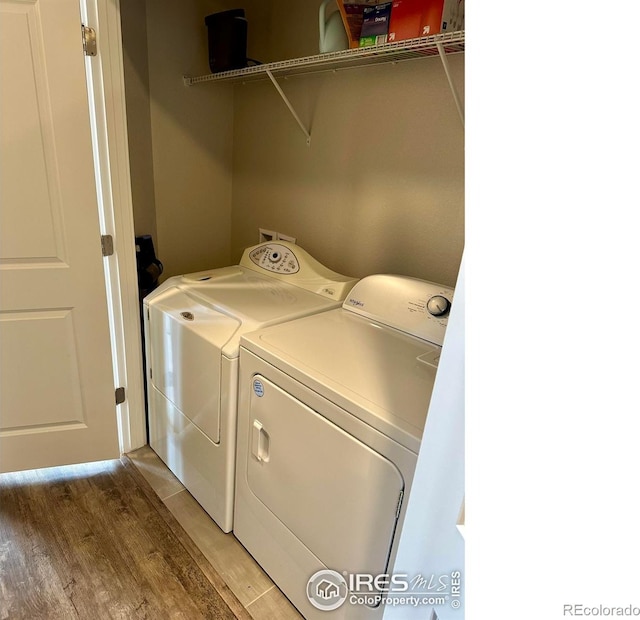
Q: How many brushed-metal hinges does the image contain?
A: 3